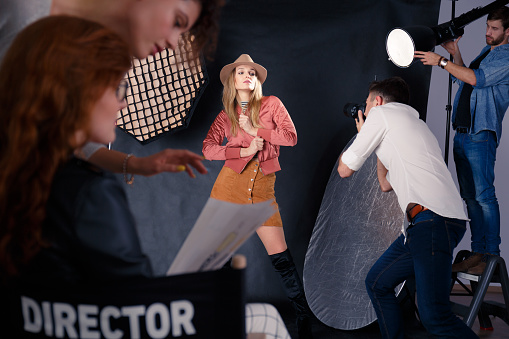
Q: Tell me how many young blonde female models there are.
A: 1